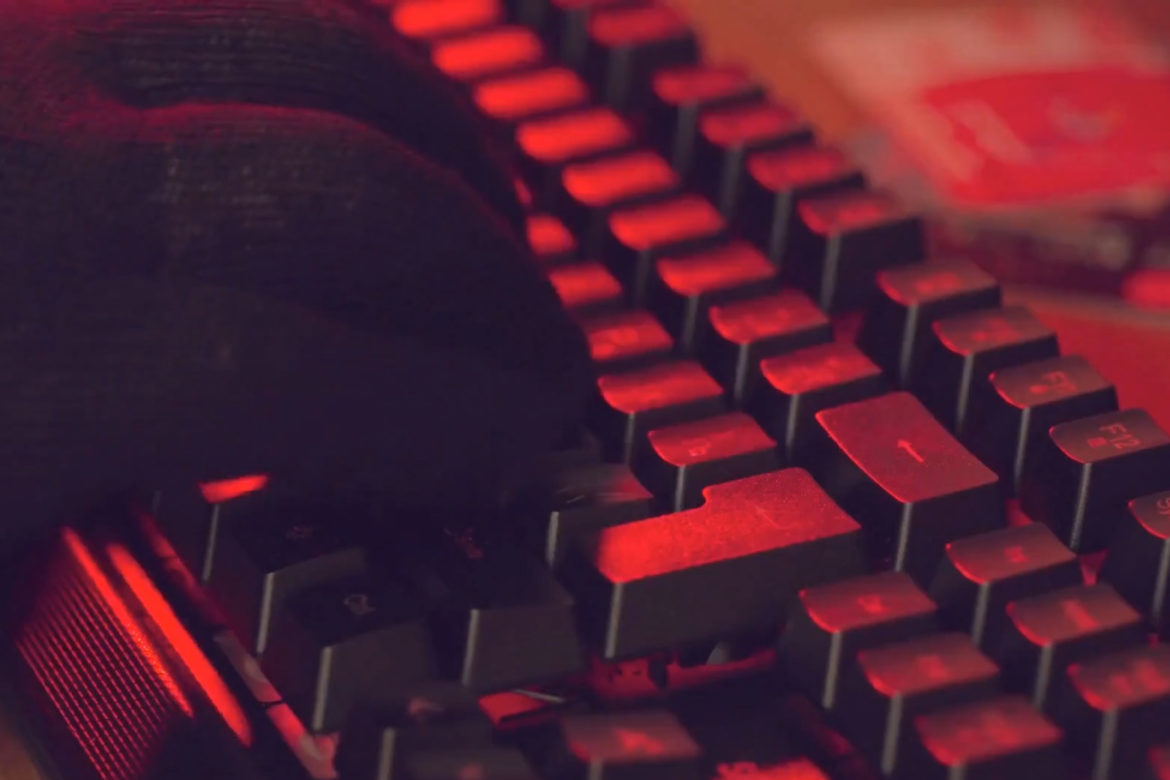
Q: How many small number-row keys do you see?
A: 9